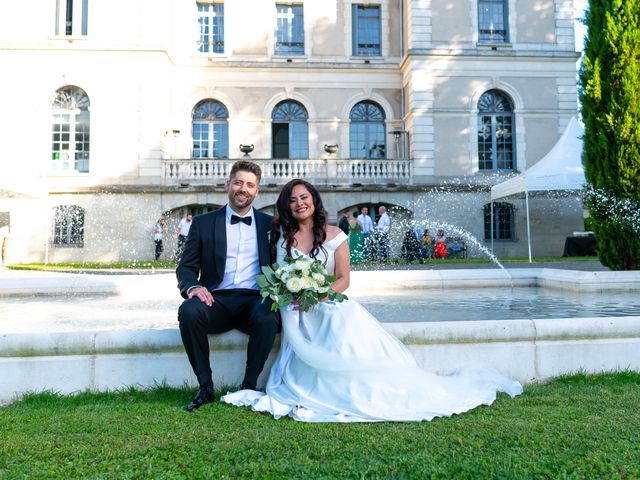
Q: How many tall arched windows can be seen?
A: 5